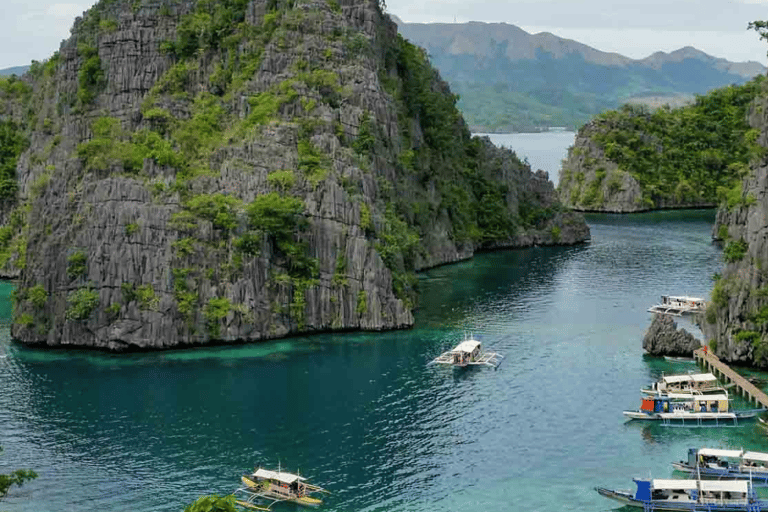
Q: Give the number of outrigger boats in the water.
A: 7